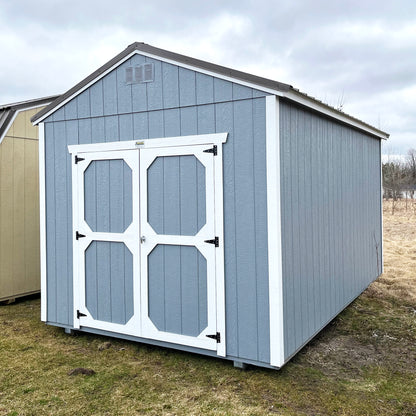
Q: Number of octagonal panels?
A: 4